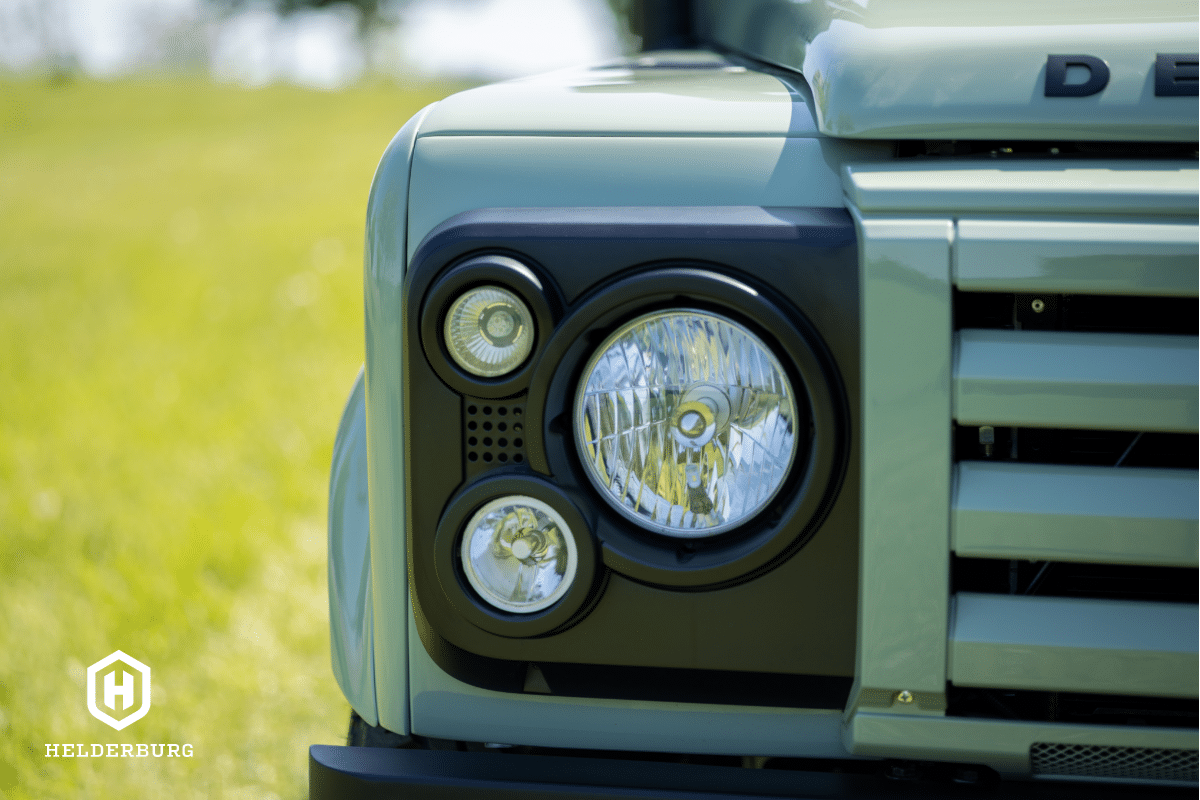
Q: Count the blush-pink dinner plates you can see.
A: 0